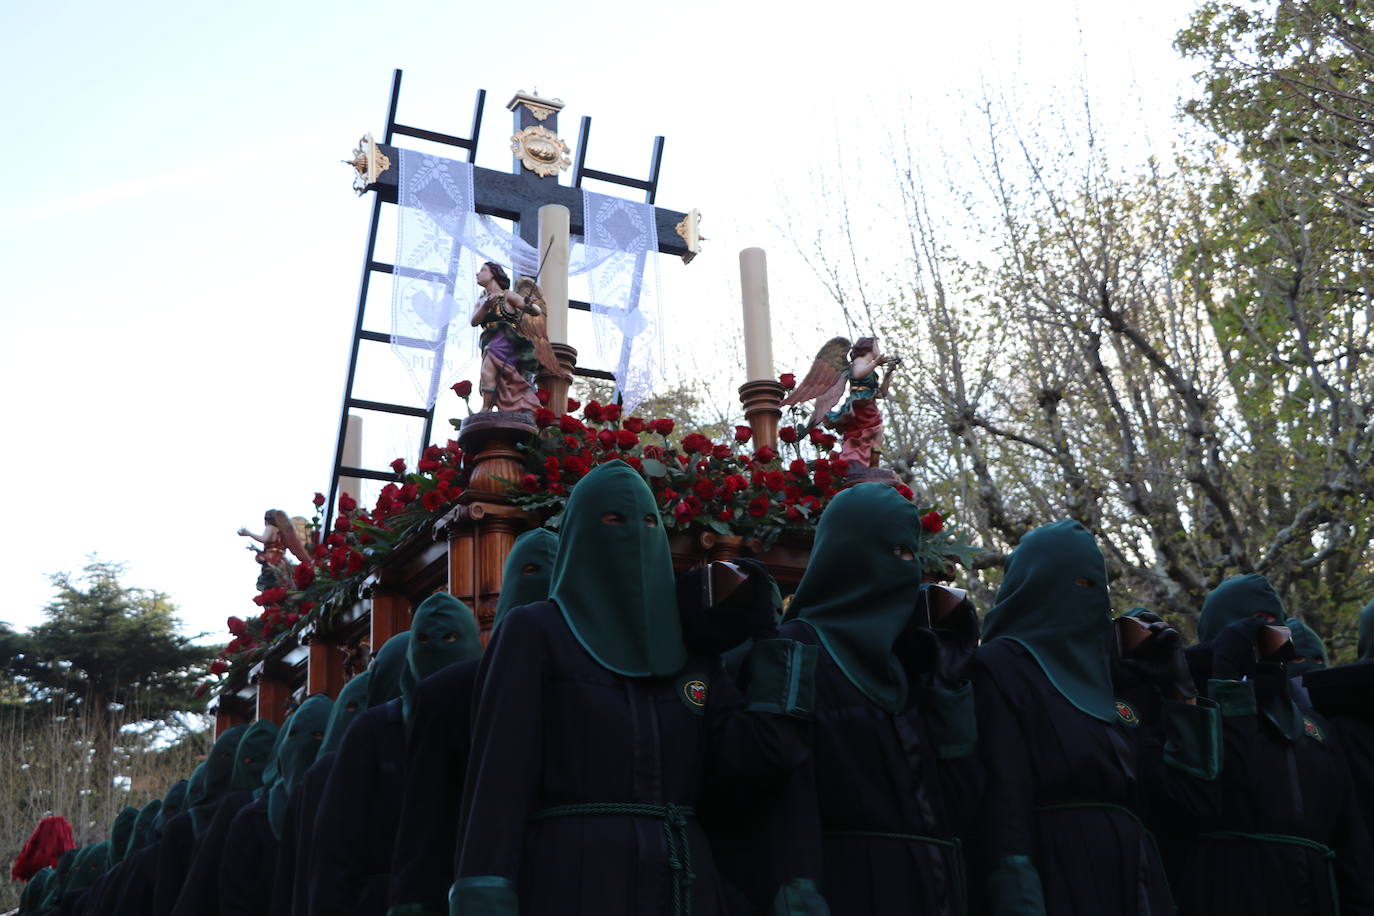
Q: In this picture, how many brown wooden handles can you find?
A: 4